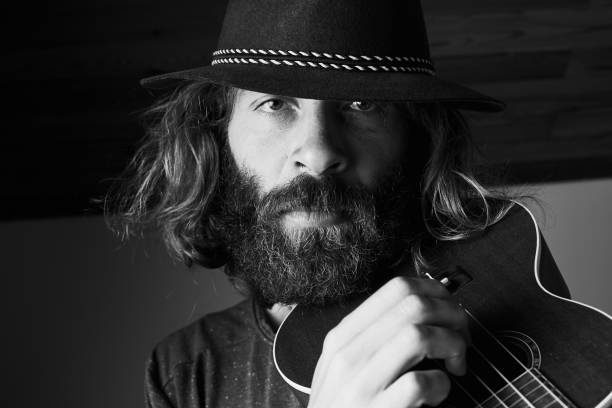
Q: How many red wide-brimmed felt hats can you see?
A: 0